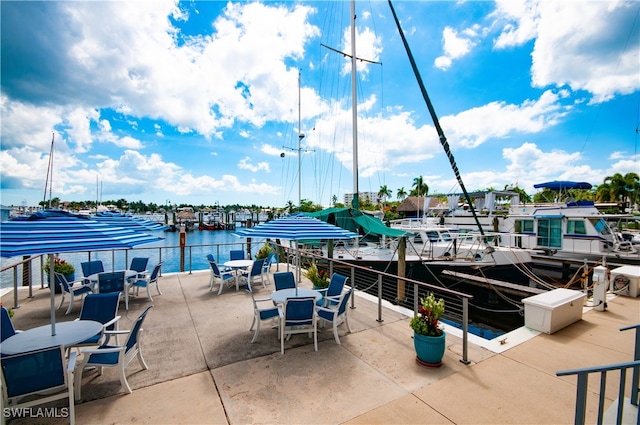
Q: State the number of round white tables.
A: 4